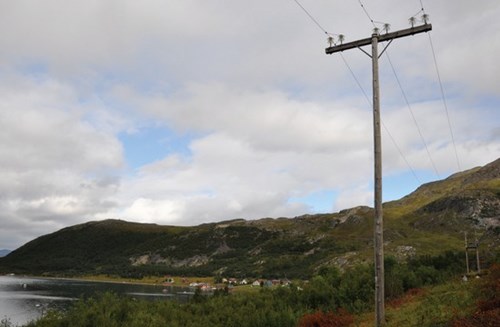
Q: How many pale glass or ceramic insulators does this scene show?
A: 6